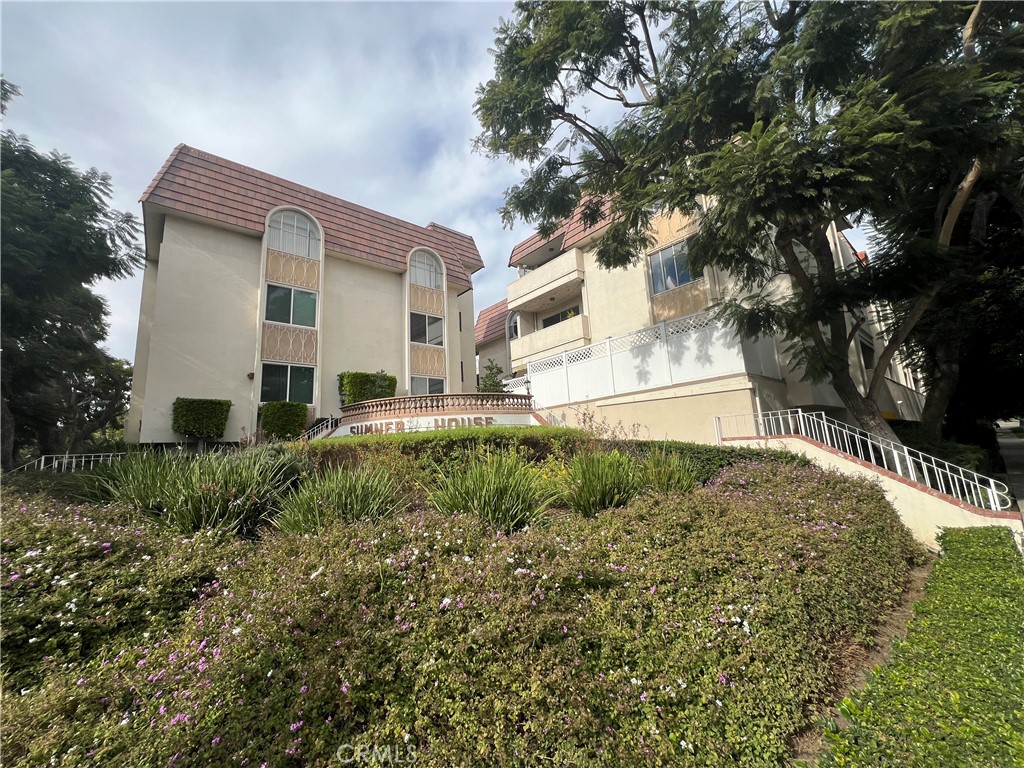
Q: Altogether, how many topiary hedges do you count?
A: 3